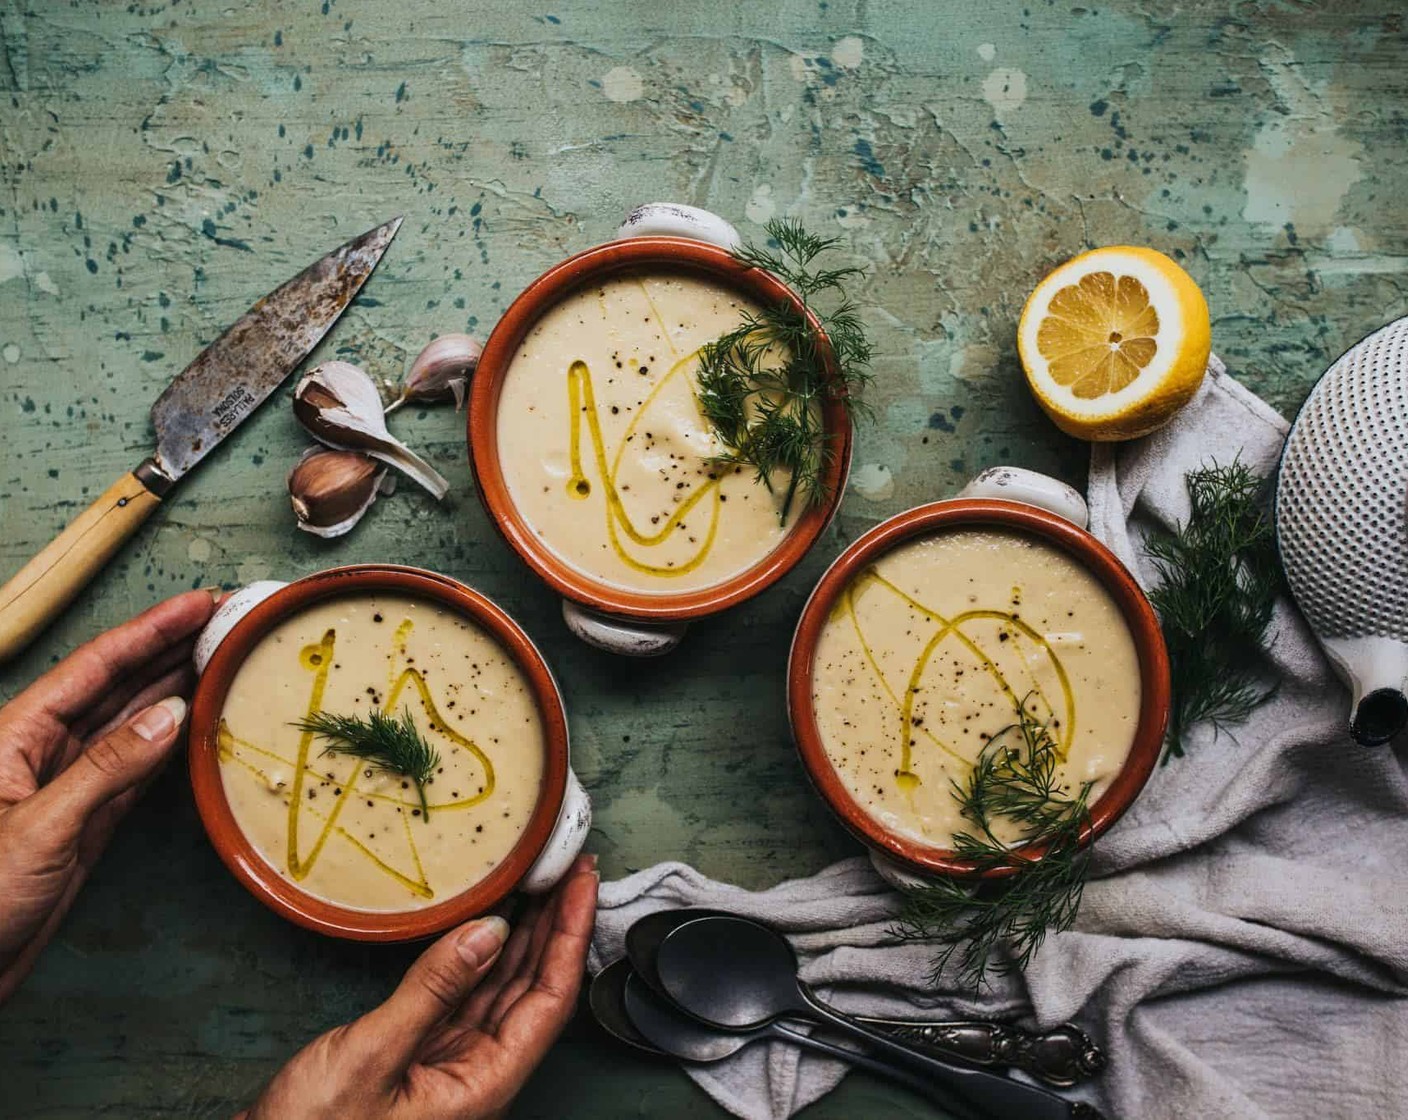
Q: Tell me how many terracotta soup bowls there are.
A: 3